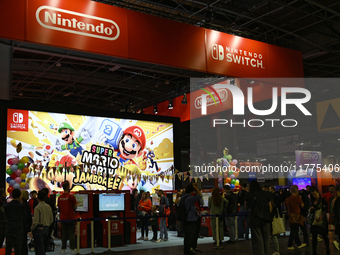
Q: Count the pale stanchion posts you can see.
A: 5